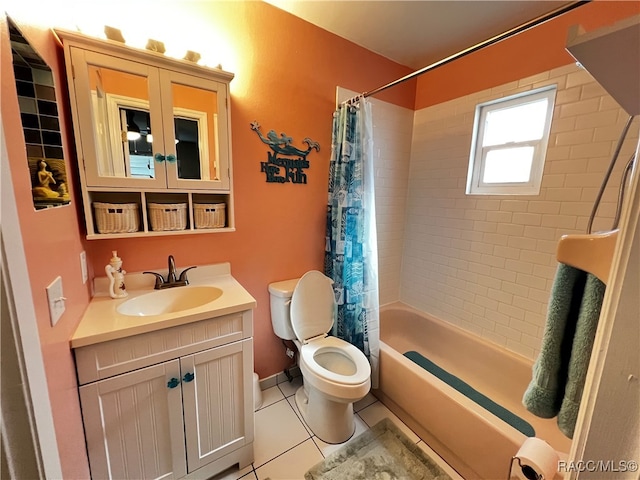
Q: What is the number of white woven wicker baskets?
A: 3